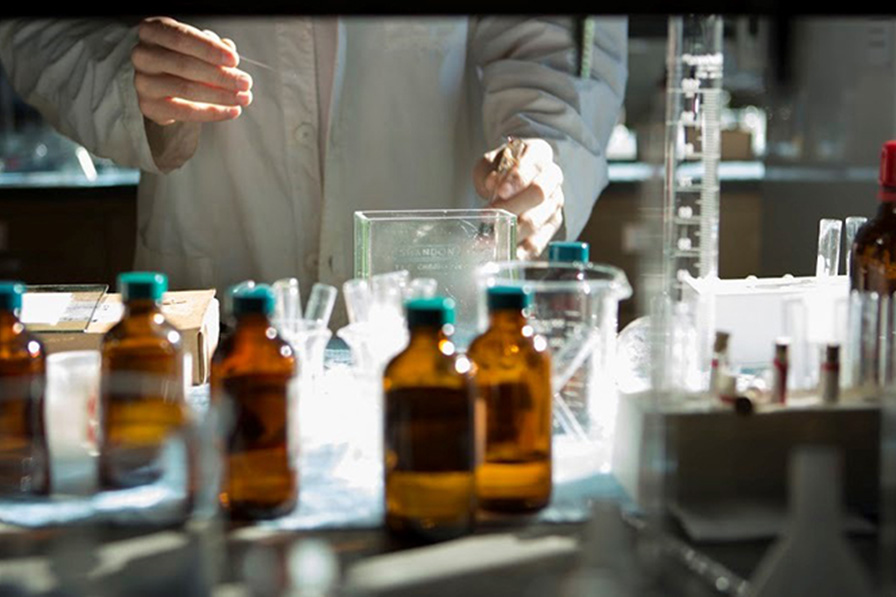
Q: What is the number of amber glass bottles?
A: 6